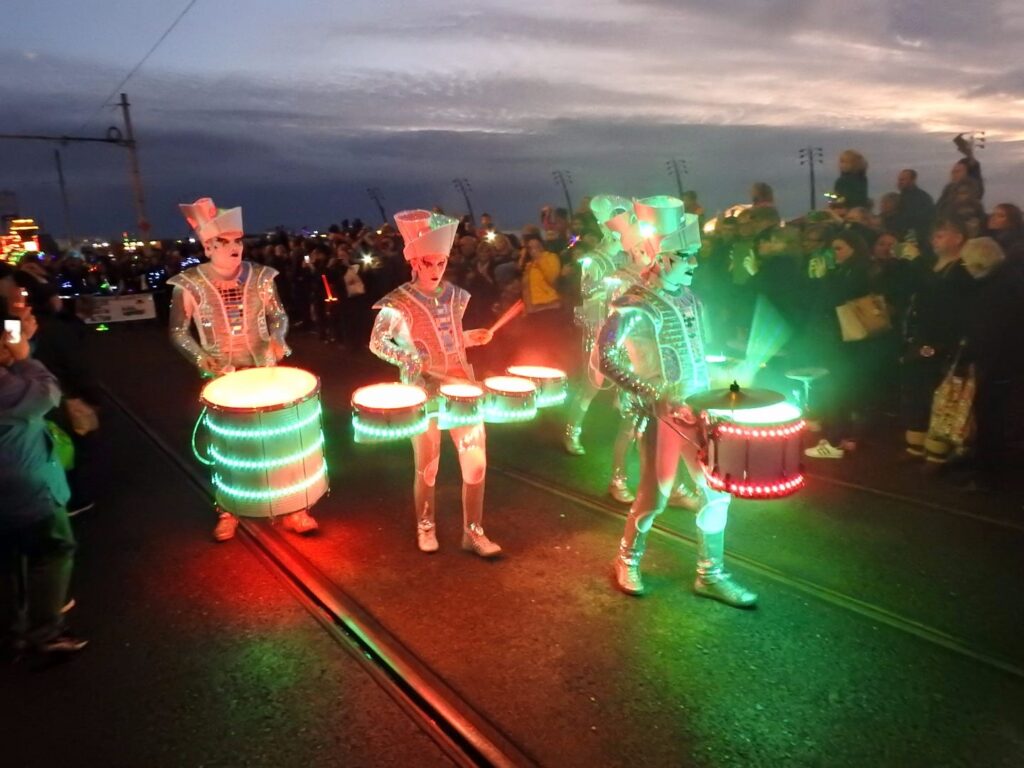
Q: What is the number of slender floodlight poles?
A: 6